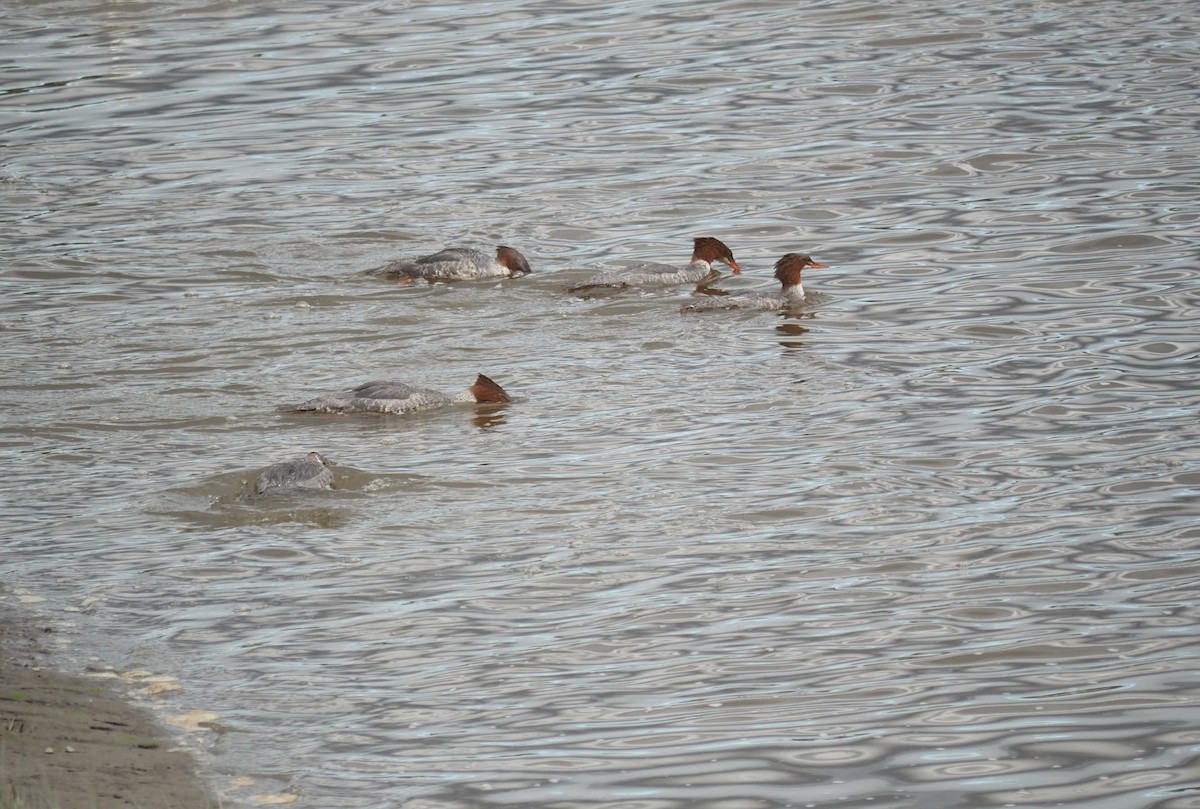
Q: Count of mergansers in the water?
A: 5